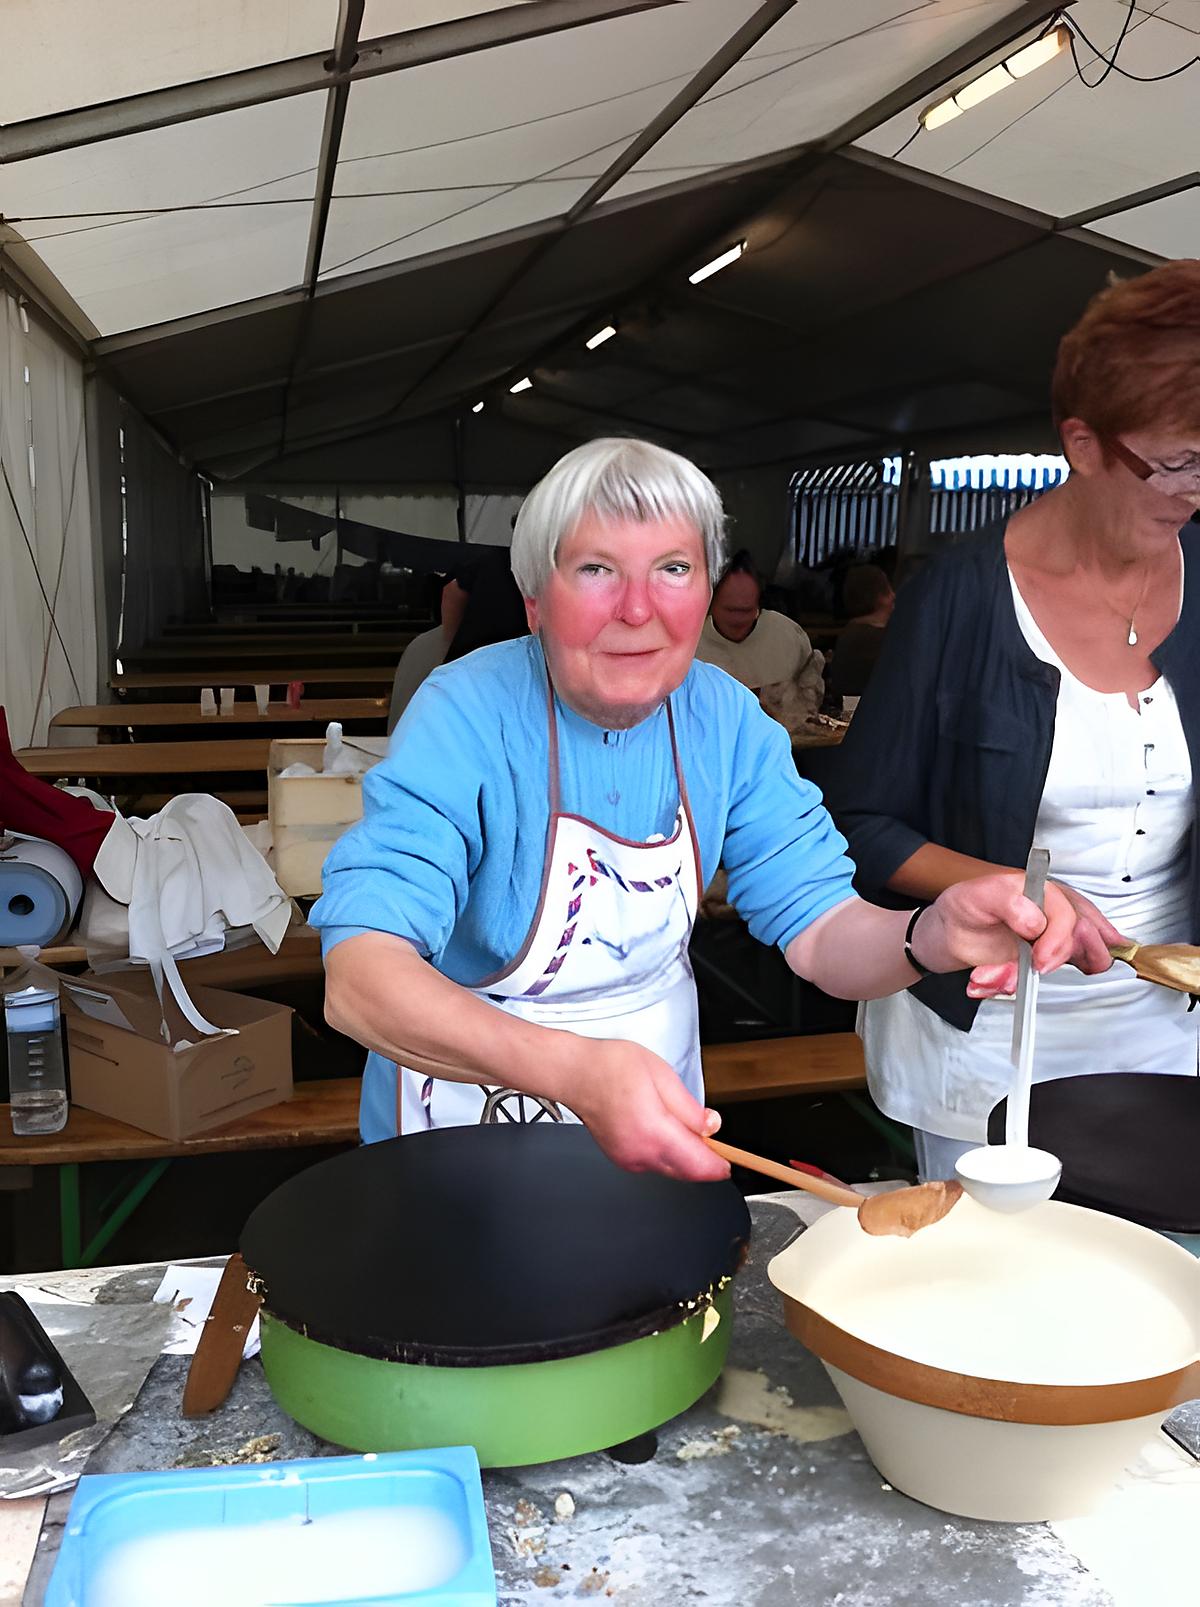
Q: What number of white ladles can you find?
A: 1